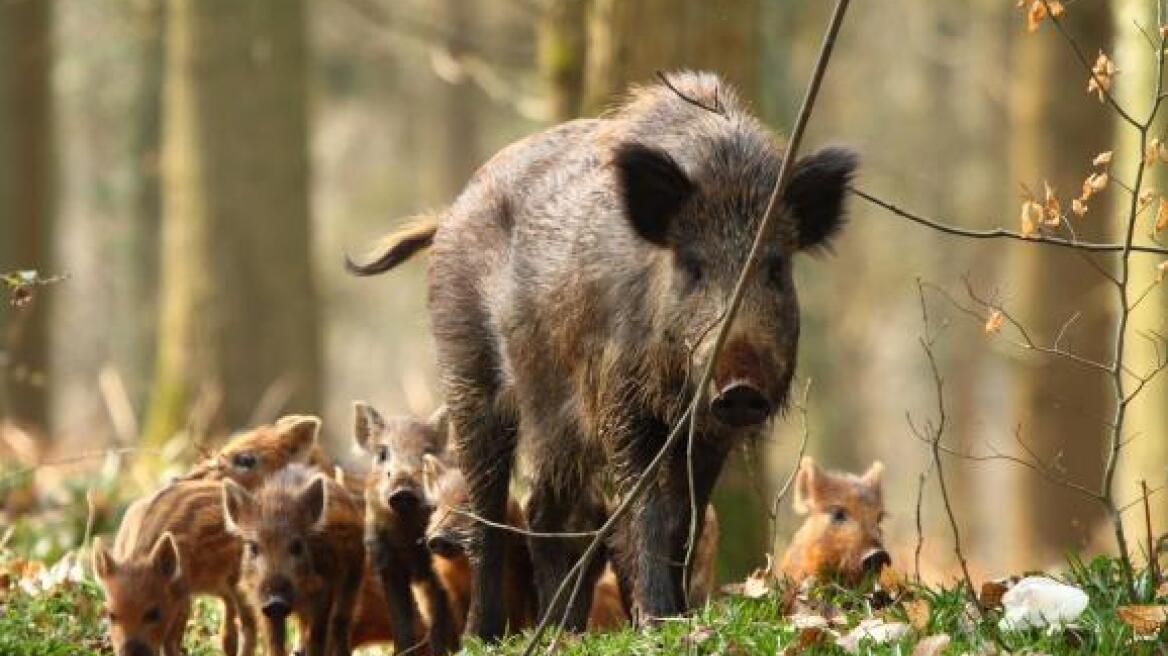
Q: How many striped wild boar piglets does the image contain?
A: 6